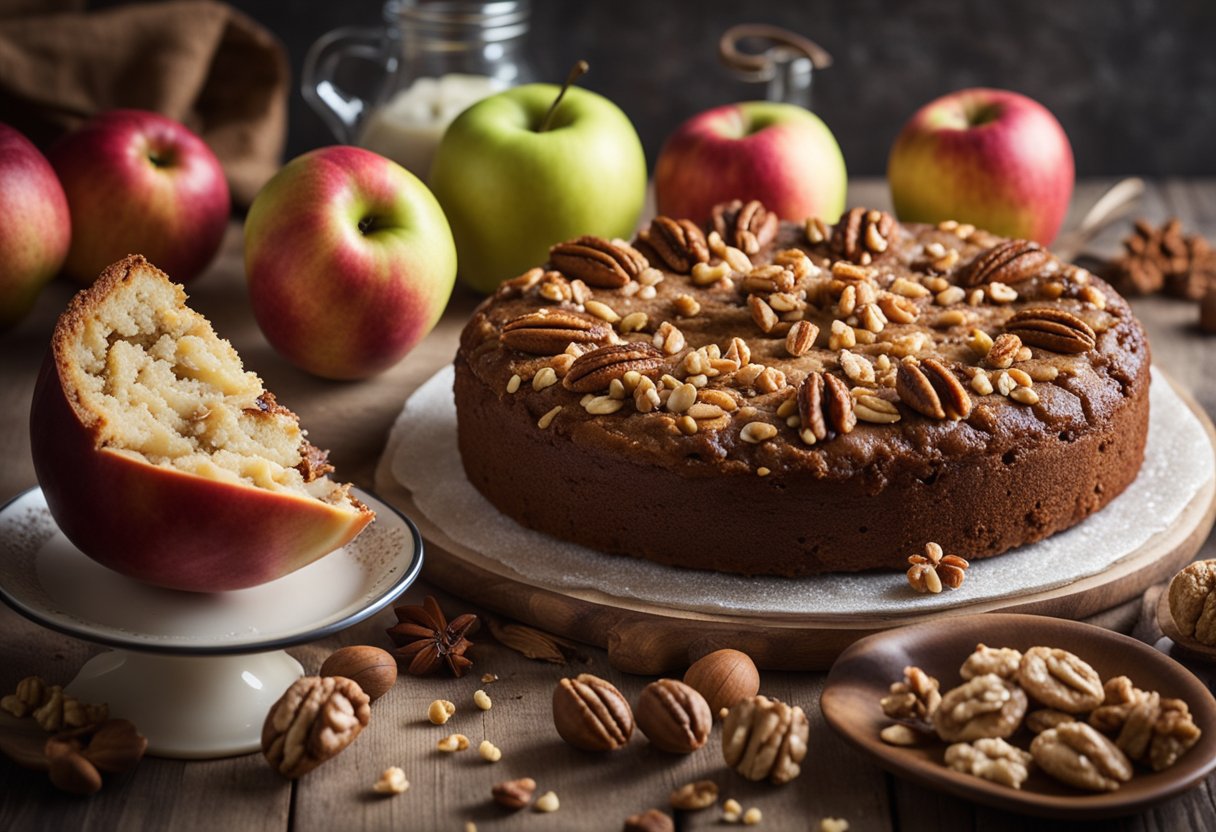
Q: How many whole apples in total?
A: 6